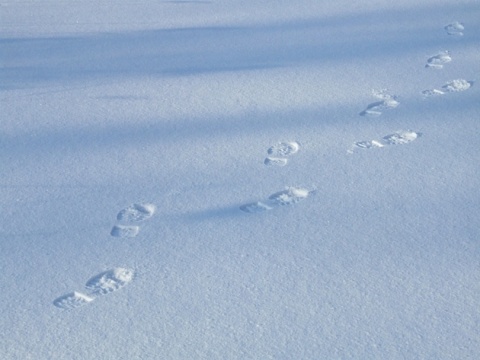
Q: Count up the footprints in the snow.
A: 9